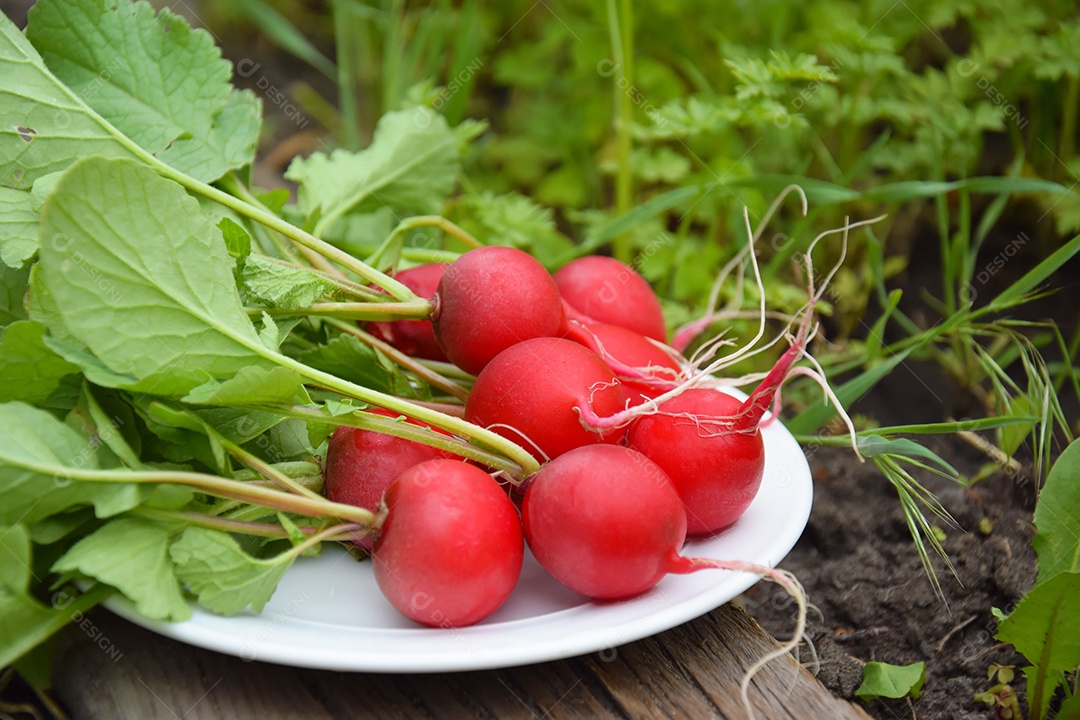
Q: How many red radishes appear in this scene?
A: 9